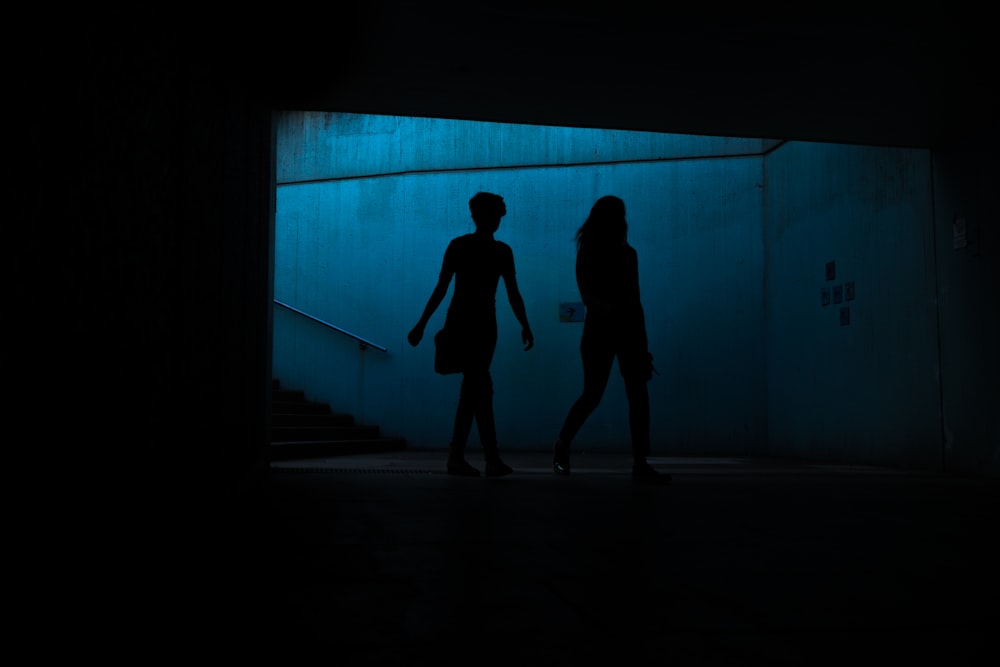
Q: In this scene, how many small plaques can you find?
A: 5